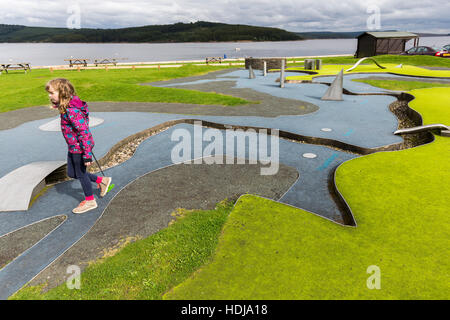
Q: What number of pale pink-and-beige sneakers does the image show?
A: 2